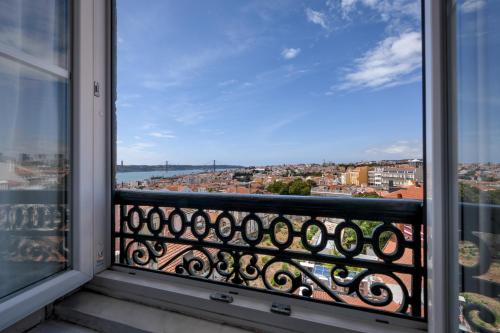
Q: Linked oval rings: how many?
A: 10